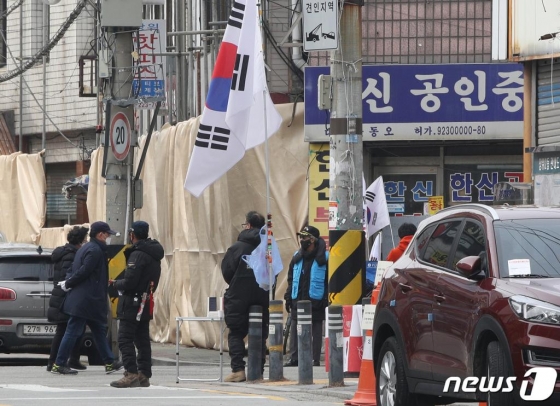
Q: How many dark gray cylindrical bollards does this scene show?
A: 4